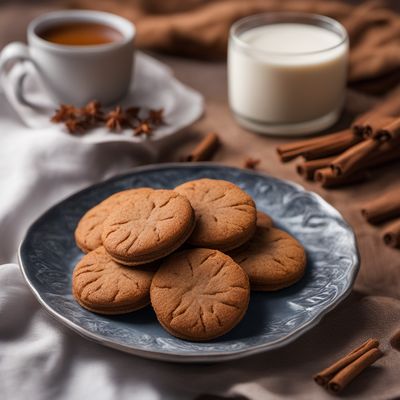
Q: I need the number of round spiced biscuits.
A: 7